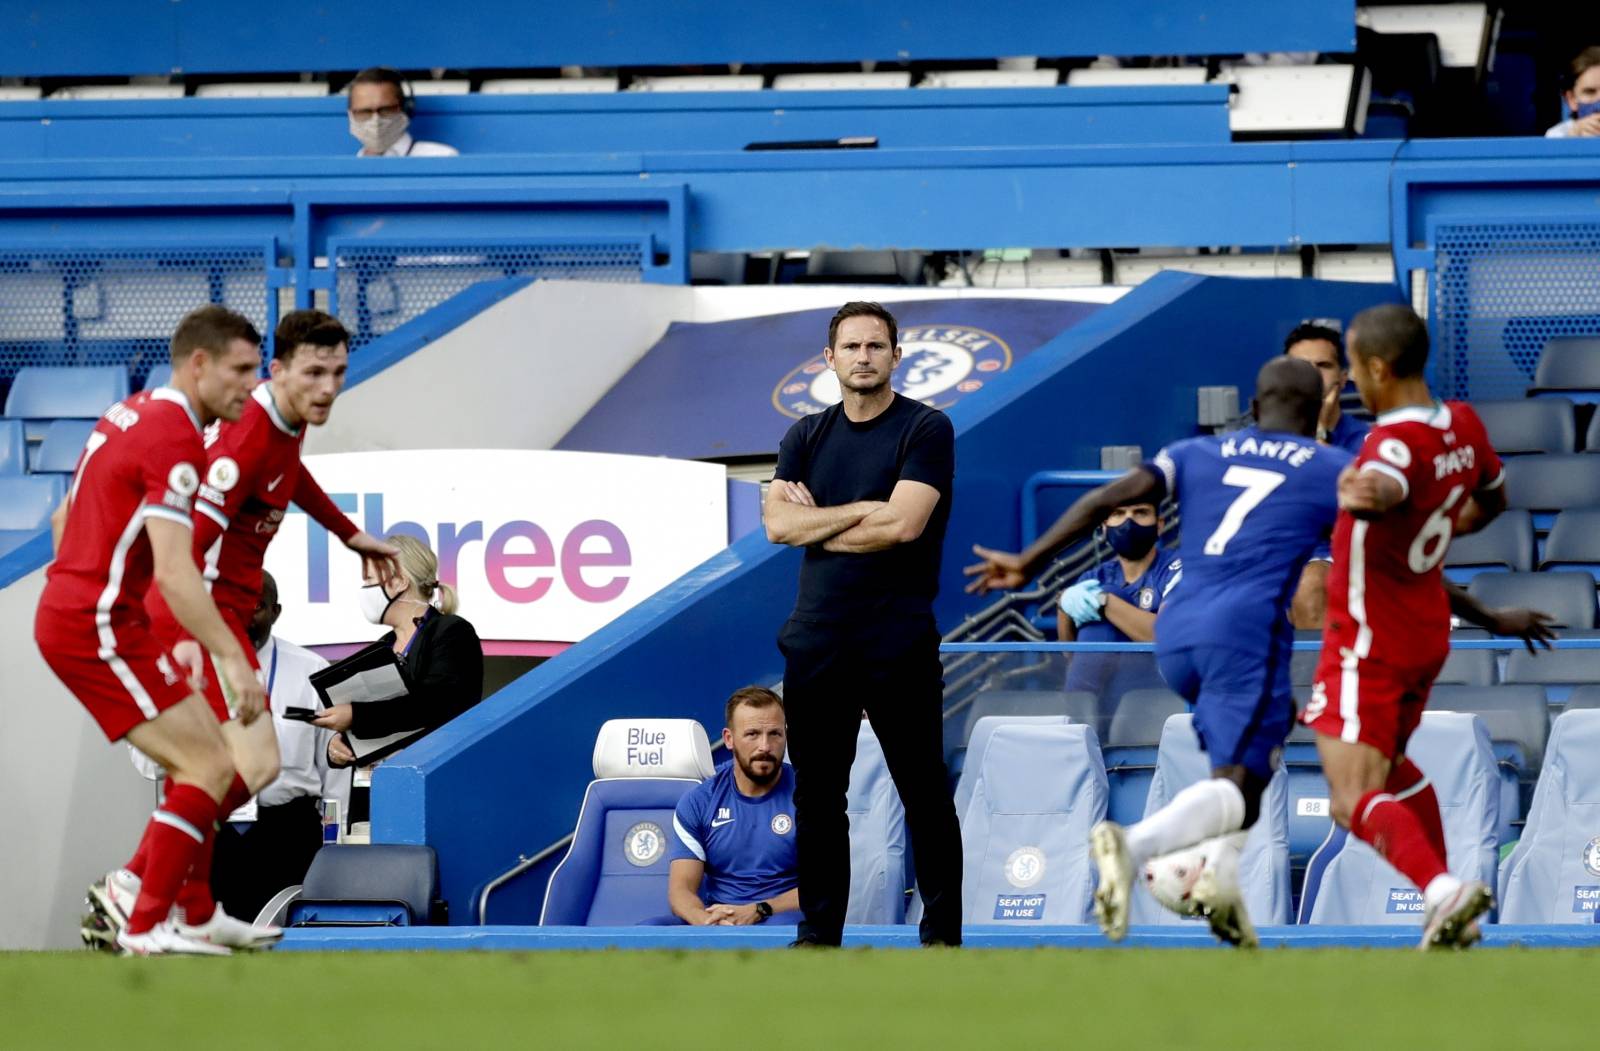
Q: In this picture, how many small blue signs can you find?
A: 3